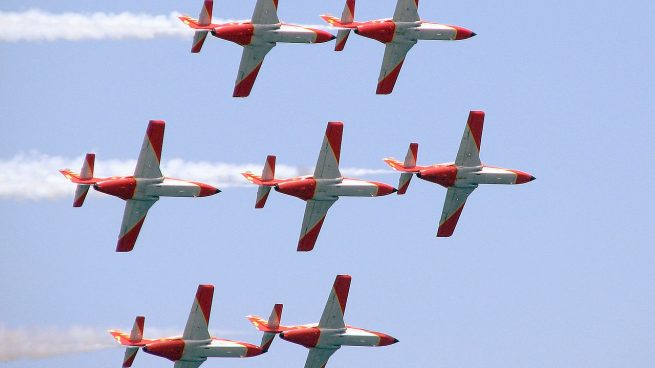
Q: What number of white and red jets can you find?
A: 7